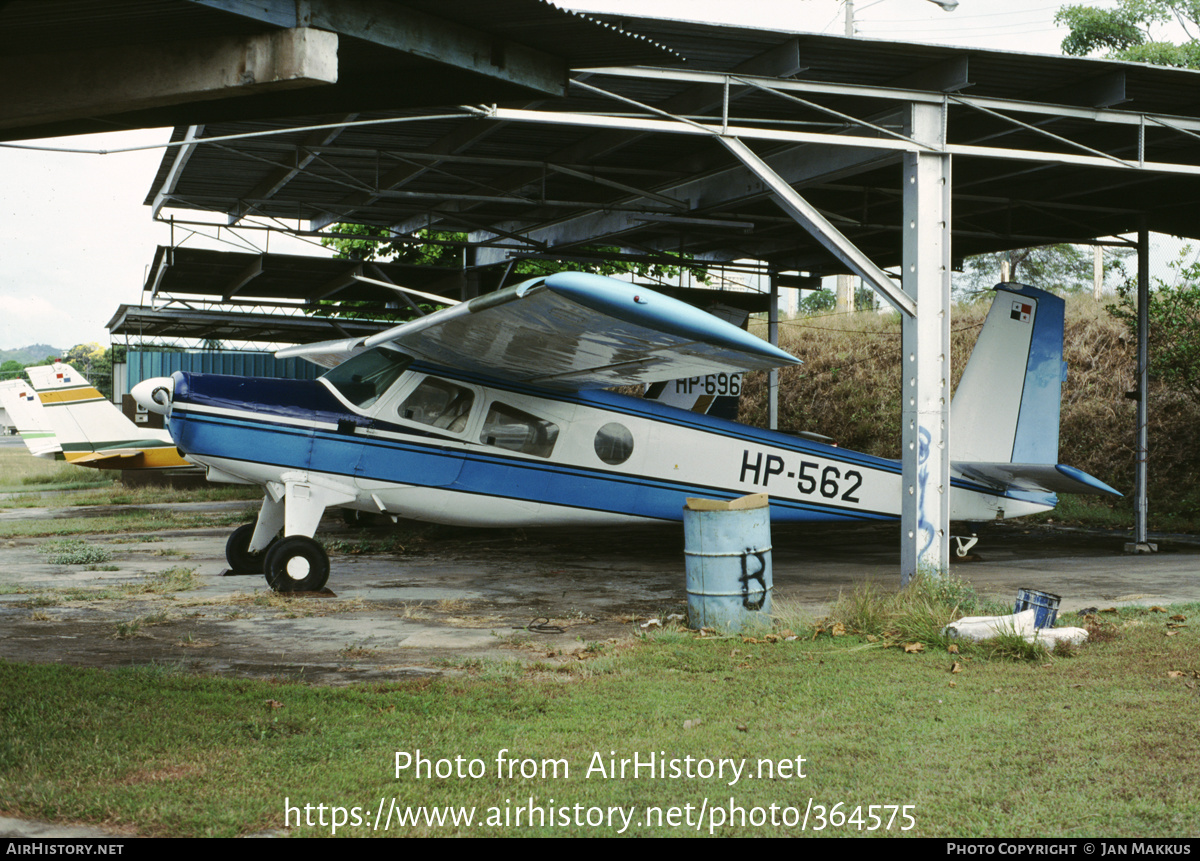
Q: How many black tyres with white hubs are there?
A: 1